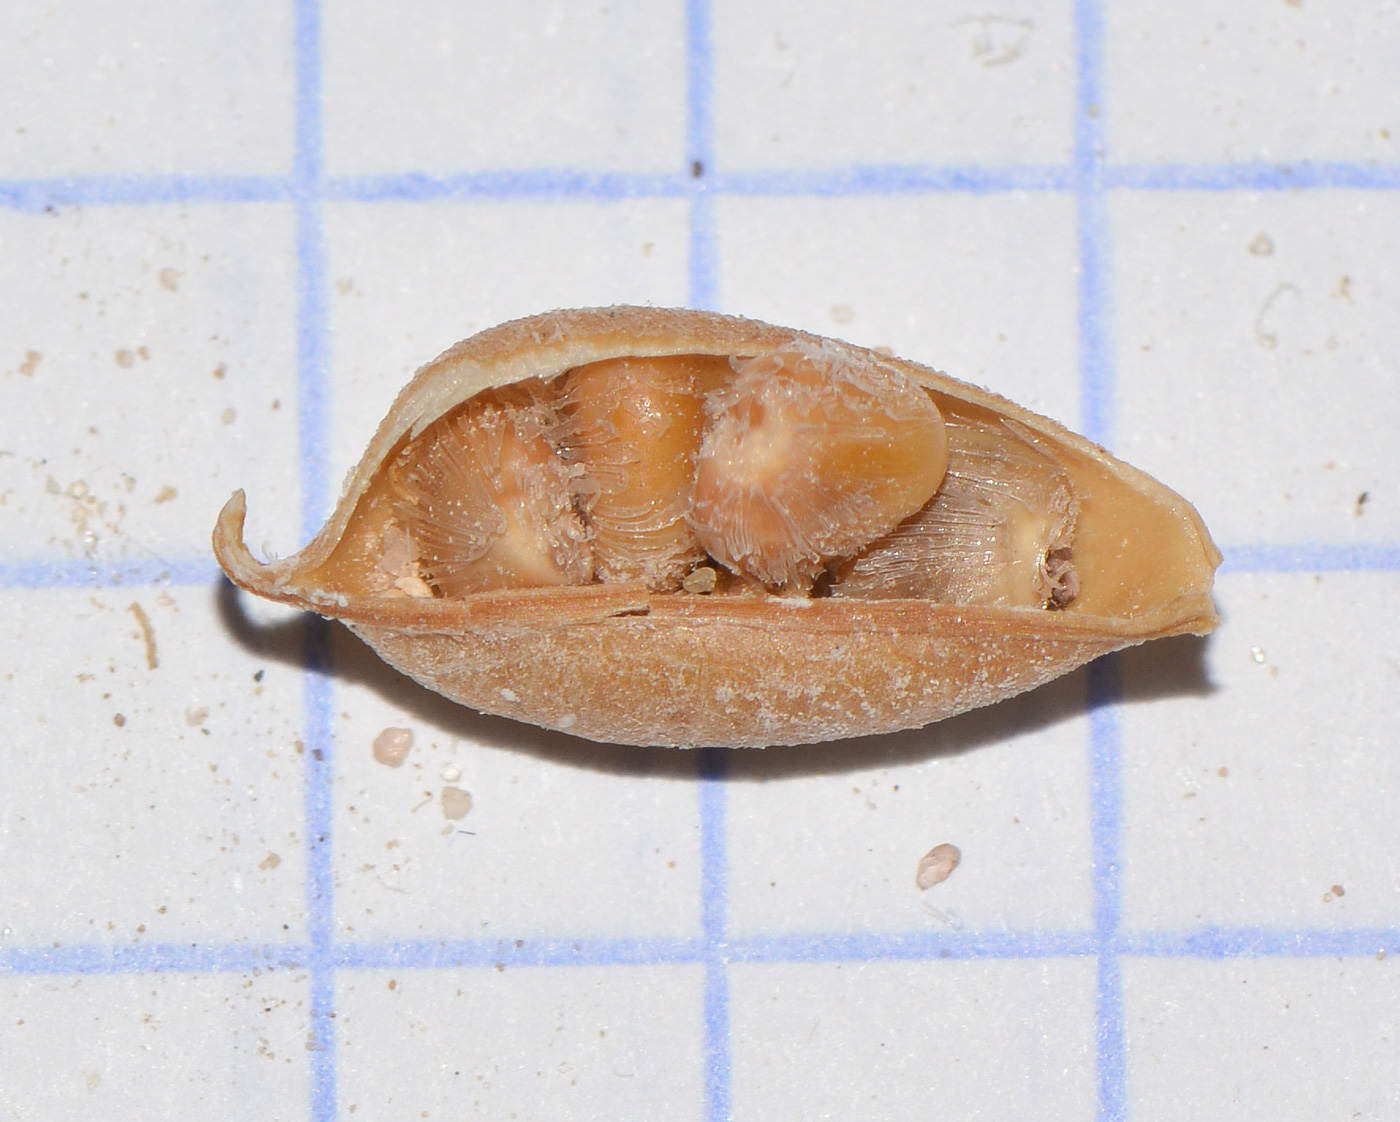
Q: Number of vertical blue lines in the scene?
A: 3